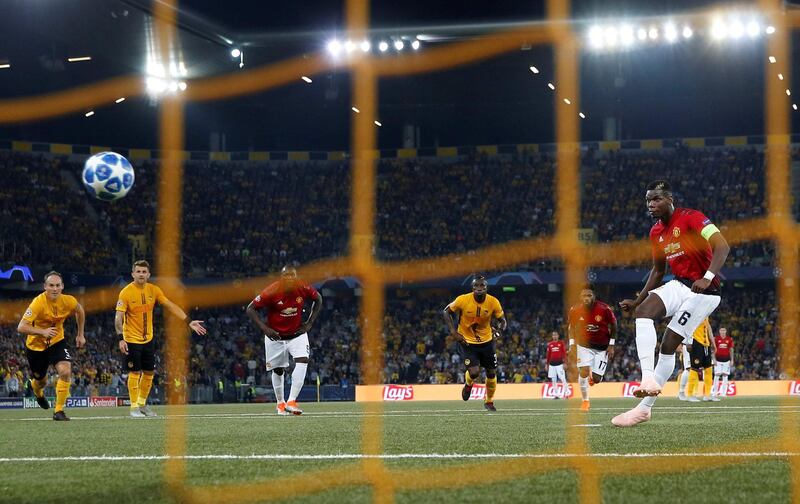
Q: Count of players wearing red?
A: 5